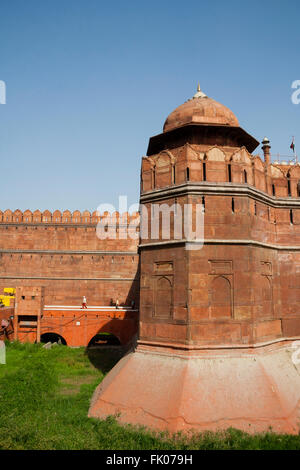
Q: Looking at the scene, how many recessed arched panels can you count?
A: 3